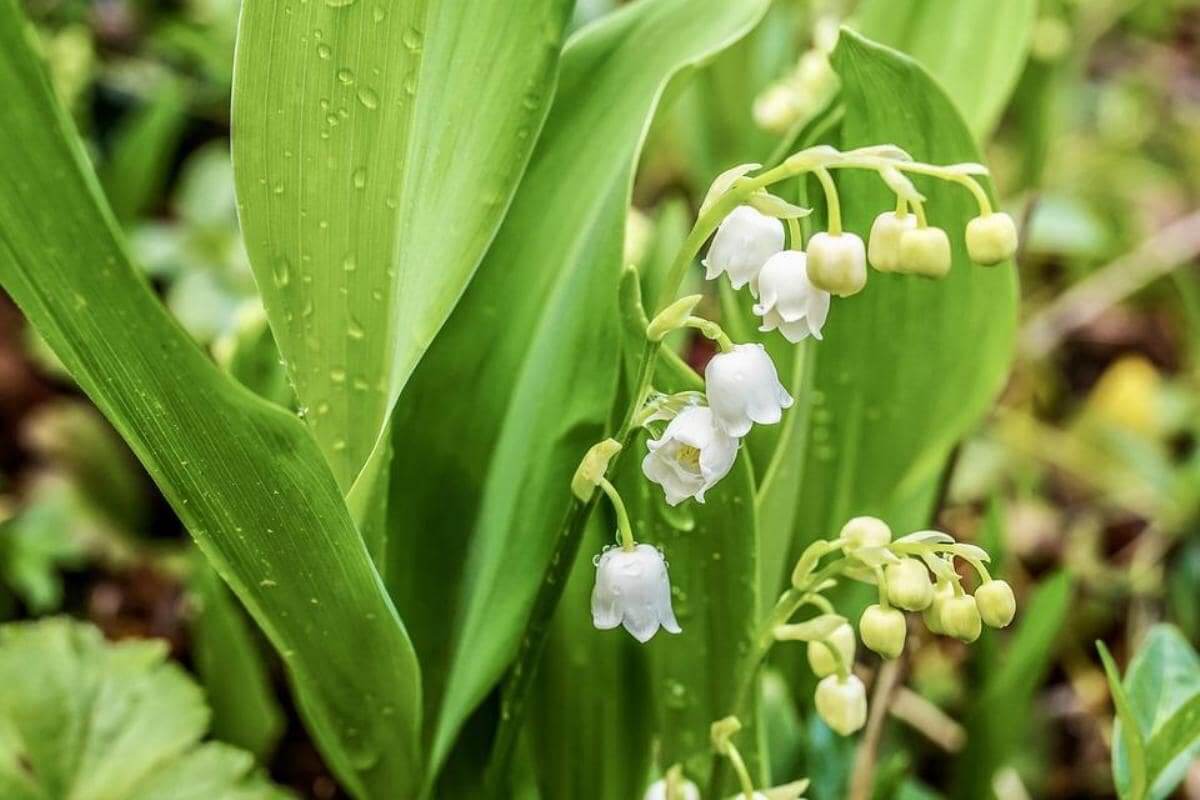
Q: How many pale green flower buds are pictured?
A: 12